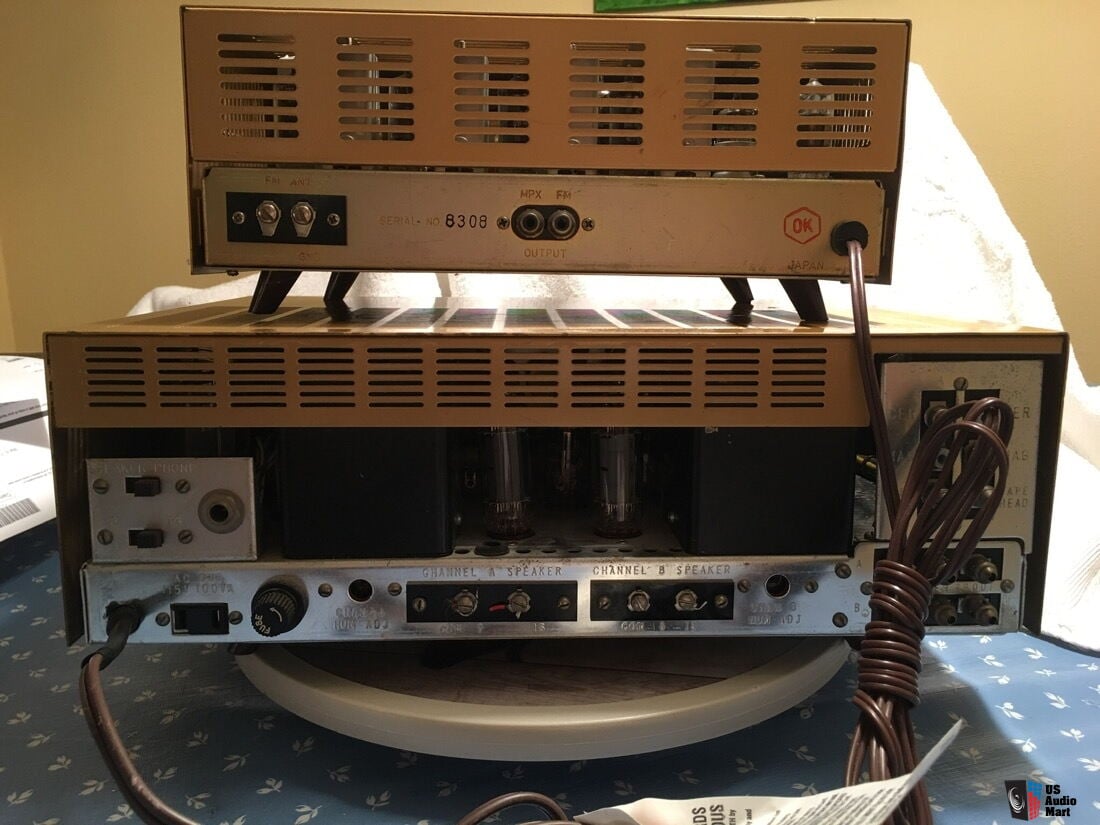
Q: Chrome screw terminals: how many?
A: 6